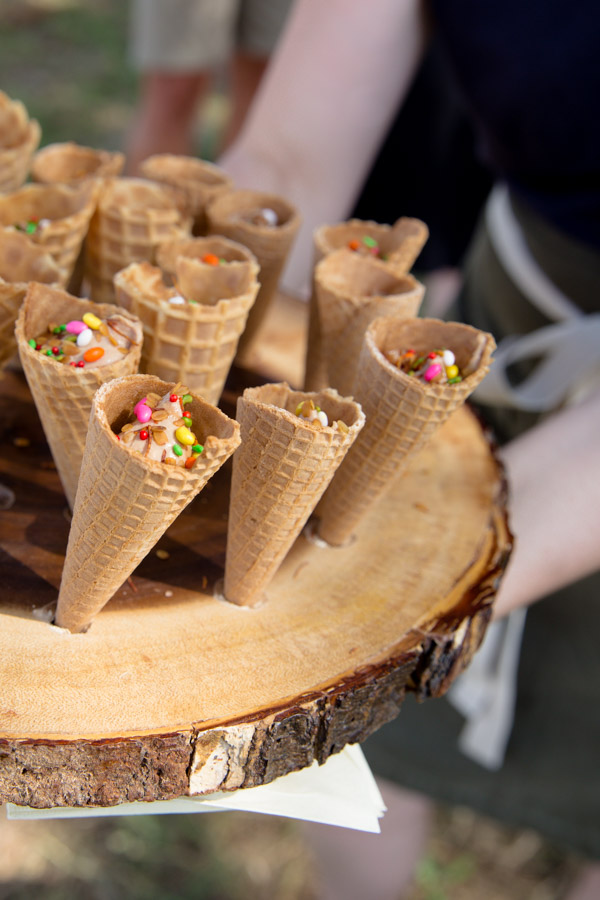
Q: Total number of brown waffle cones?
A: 15